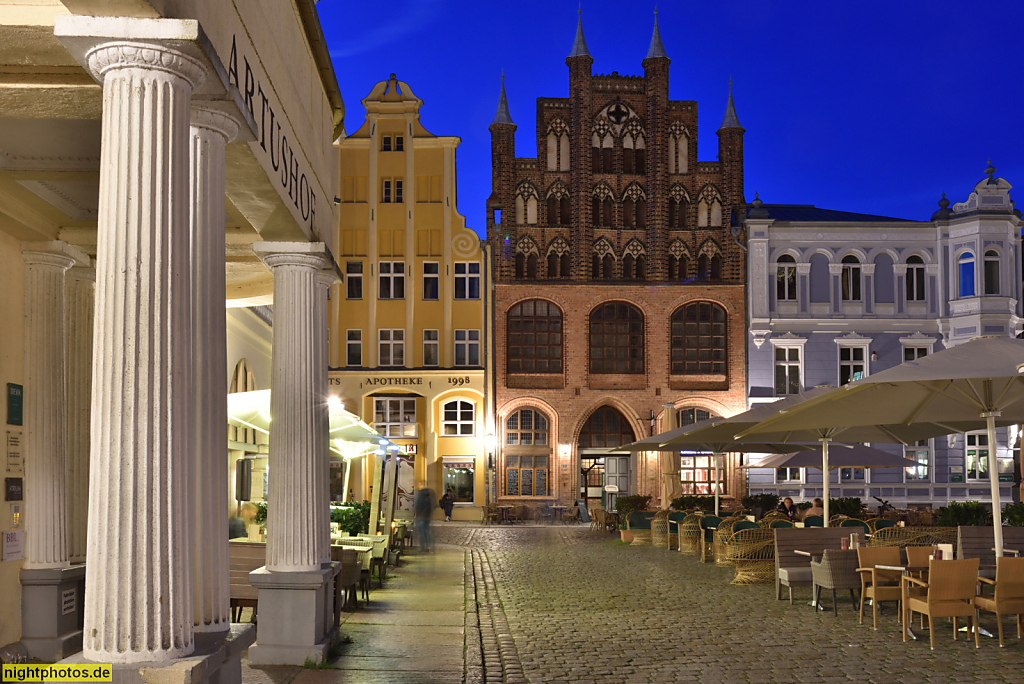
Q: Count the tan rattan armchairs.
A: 4